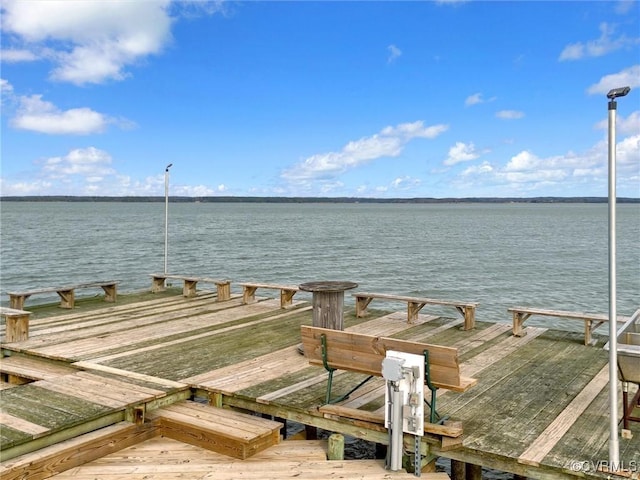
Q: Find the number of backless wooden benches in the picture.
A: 6